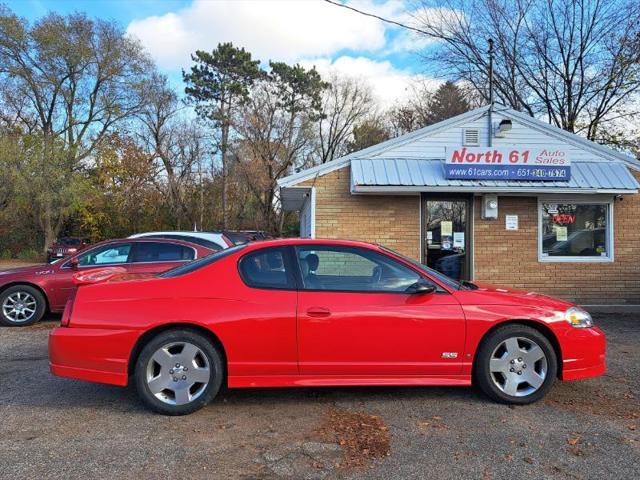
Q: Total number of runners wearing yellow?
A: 0